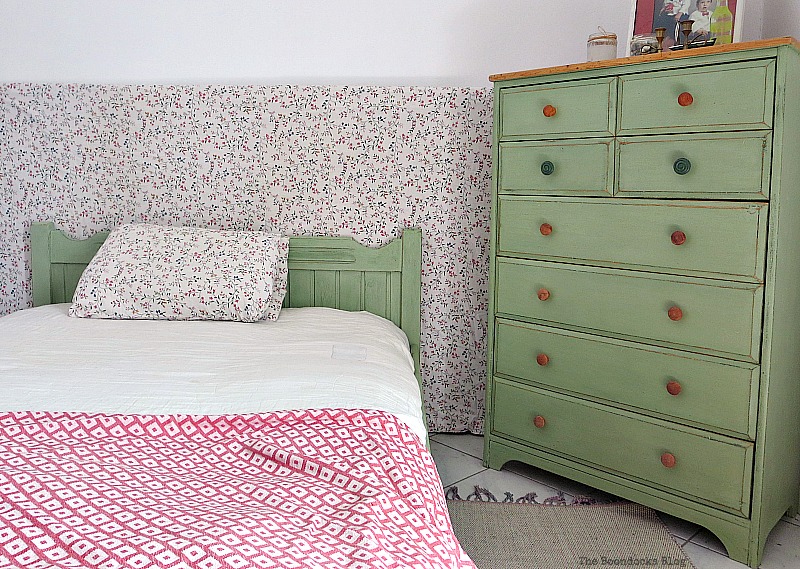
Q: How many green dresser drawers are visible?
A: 8